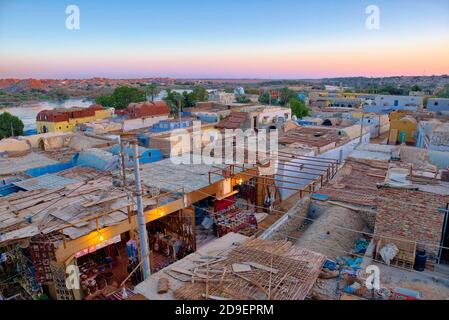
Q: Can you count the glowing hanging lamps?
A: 3